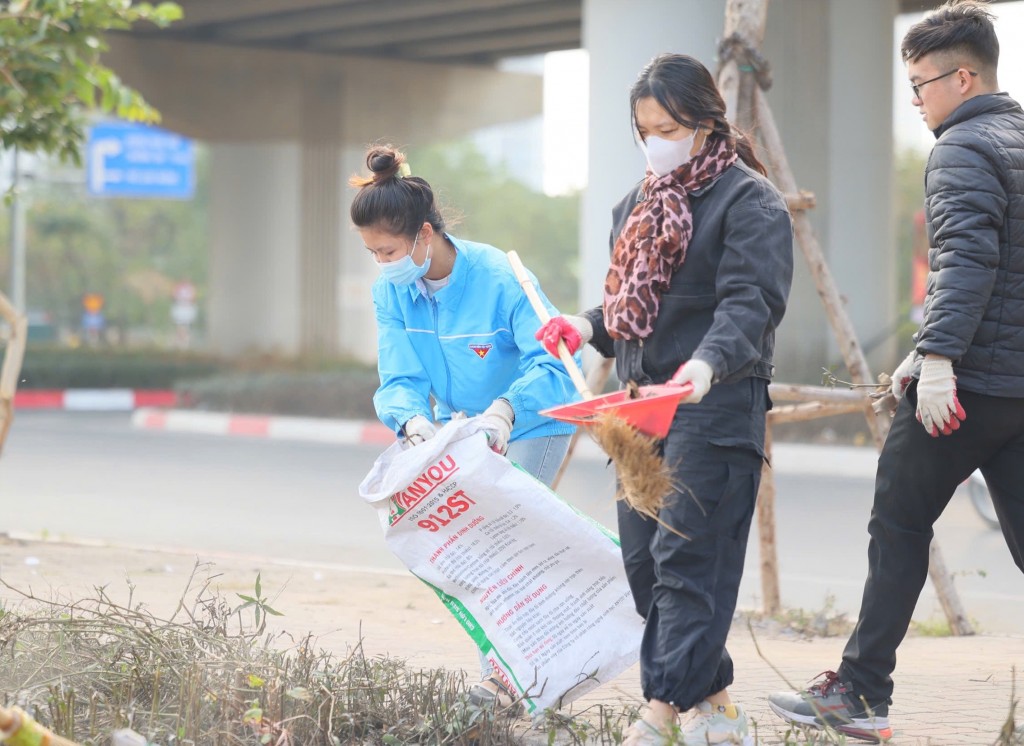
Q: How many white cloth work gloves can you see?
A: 6